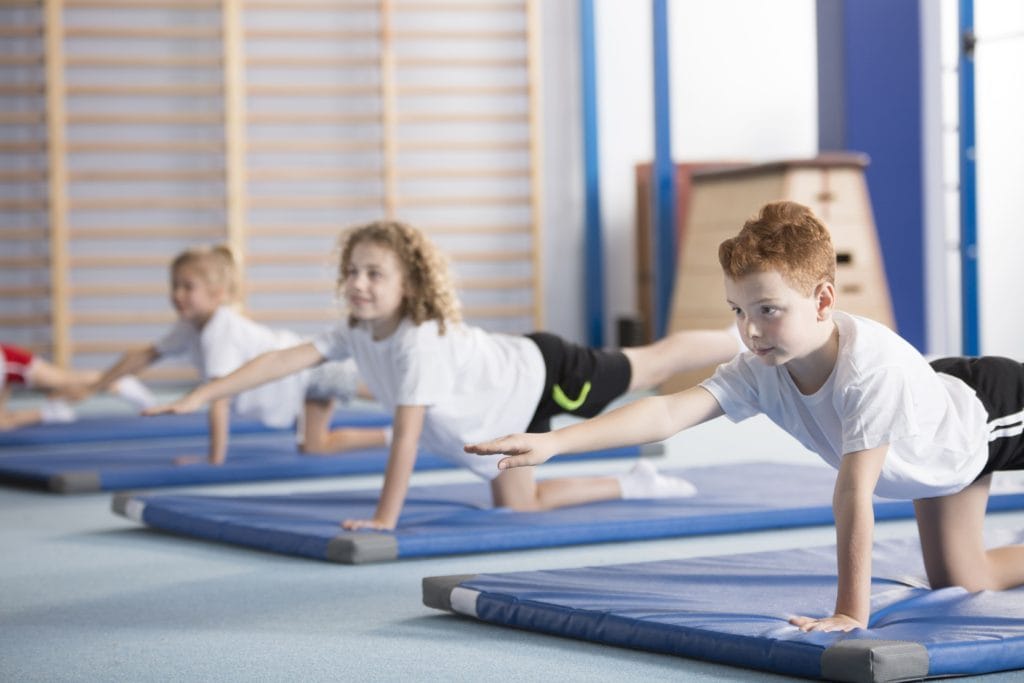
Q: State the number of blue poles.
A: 3